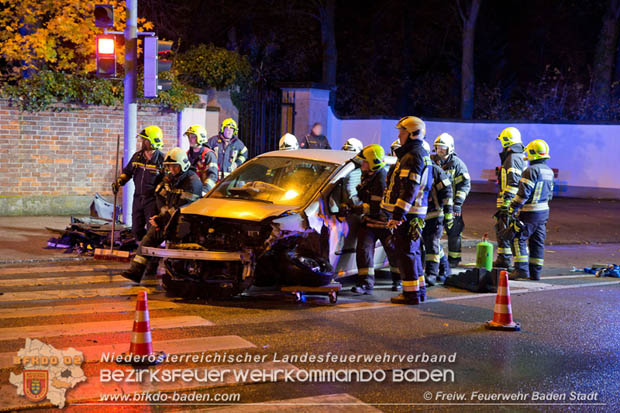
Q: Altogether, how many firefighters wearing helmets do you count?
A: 13